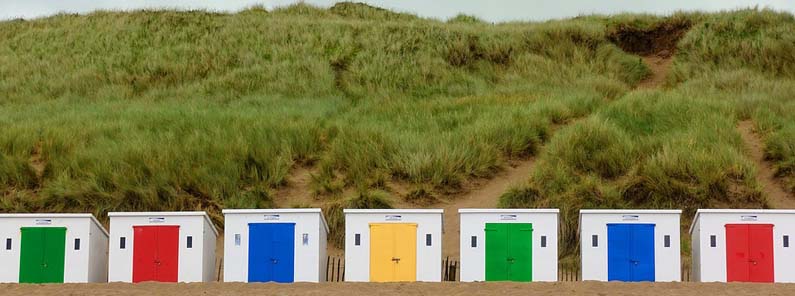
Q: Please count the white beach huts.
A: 7